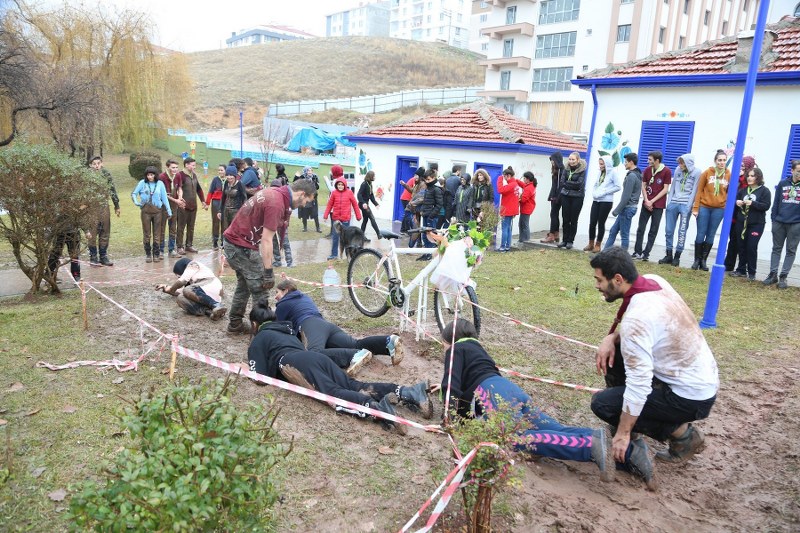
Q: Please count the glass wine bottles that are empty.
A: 0